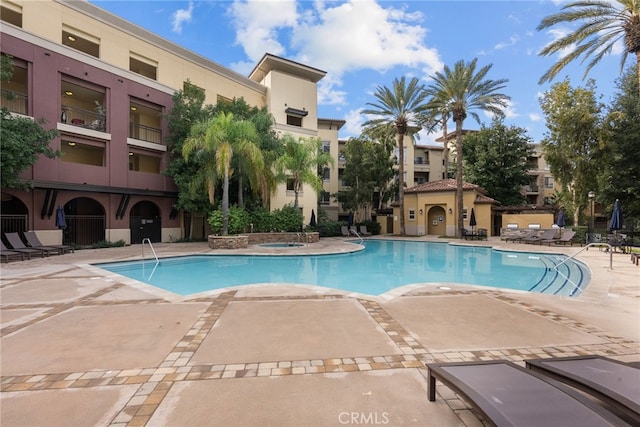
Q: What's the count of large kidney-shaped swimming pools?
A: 1